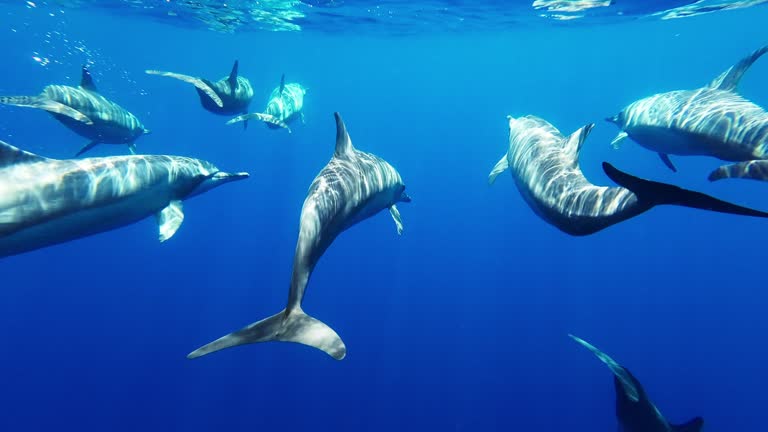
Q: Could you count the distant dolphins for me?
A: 3